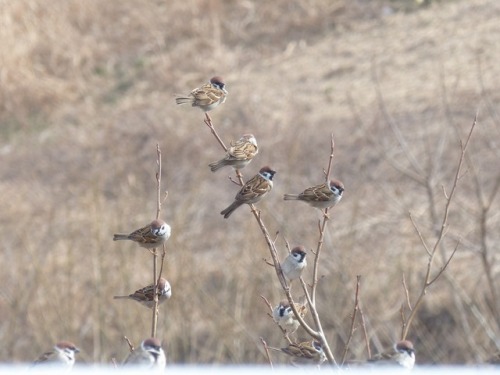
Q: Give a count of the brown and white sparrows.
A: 12